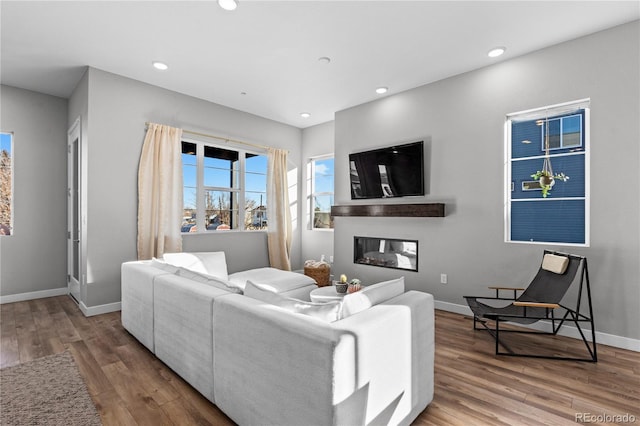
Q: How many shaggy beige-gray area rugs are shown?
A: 1